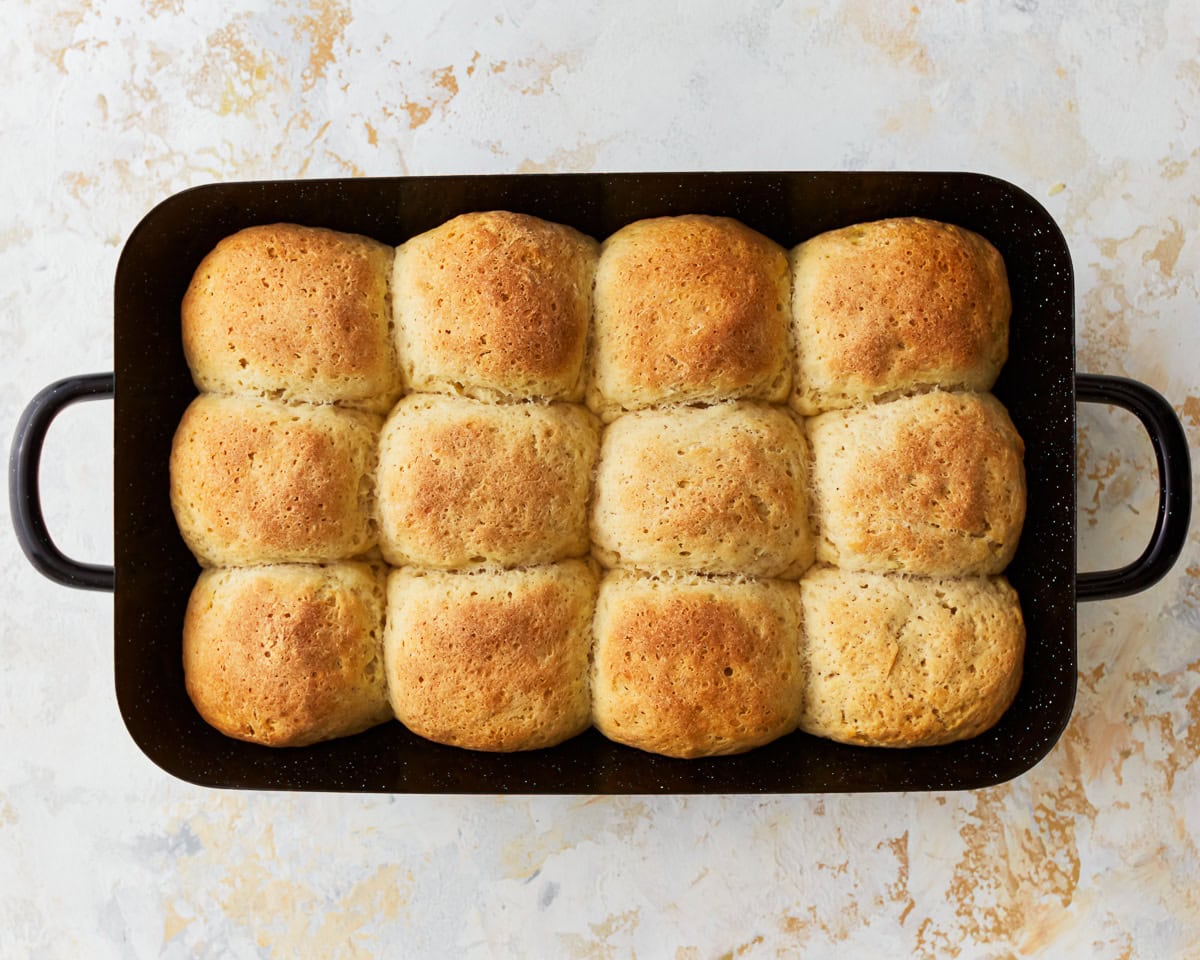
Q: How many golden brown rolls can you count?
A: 12